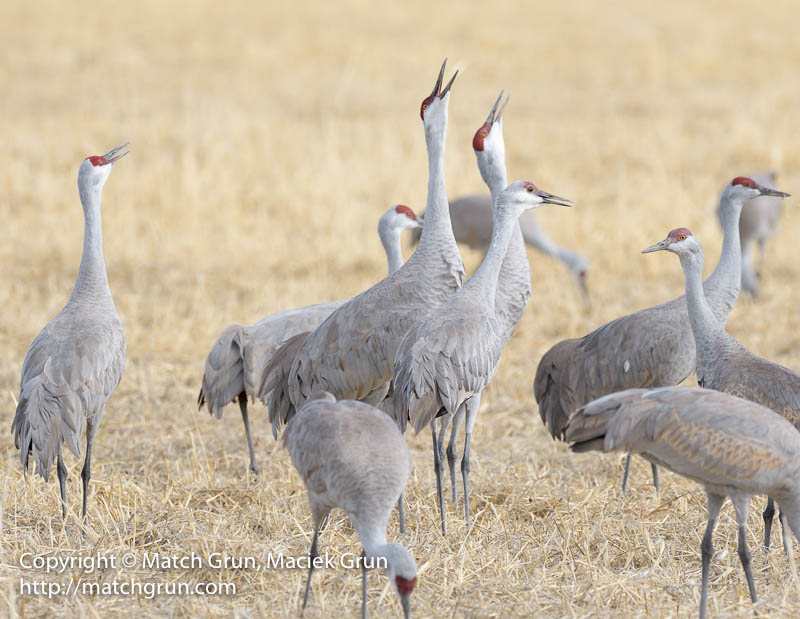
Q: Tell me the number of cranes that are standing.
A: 11